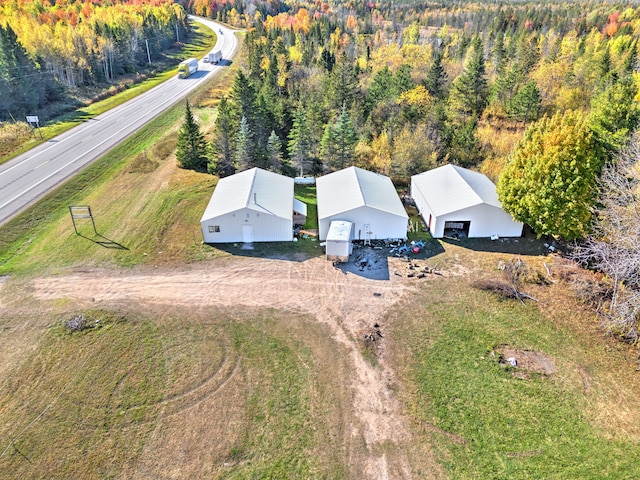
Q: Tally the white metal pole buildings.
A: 3